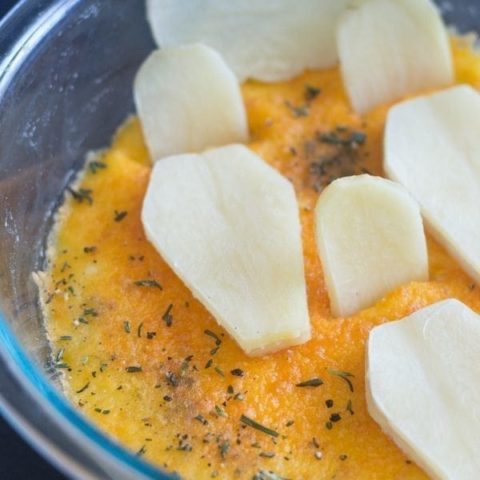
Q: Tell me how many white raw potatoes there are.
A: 7